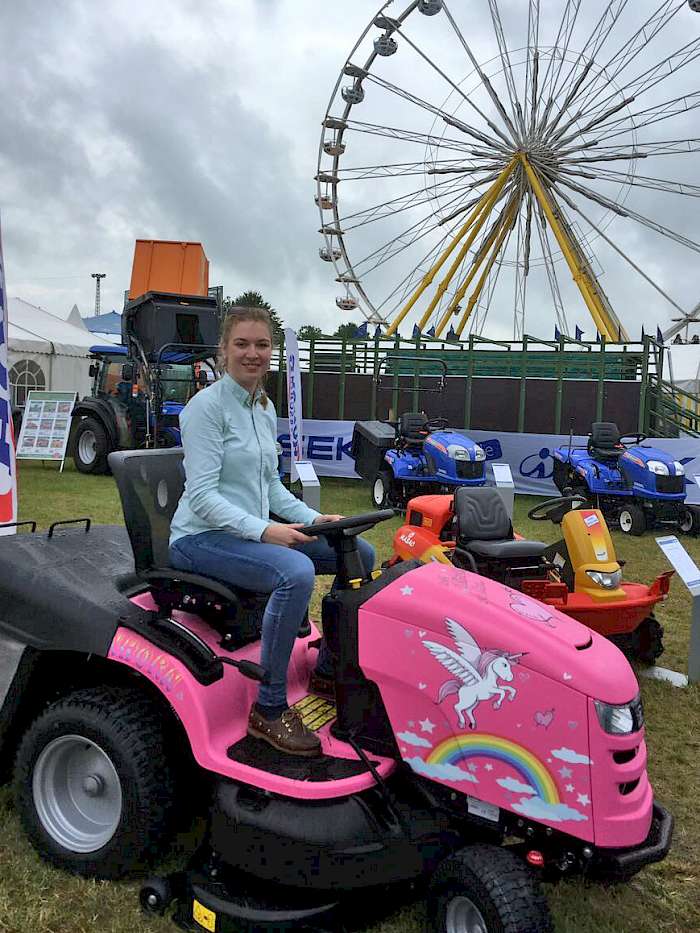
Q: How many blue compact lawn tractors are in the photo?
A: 2